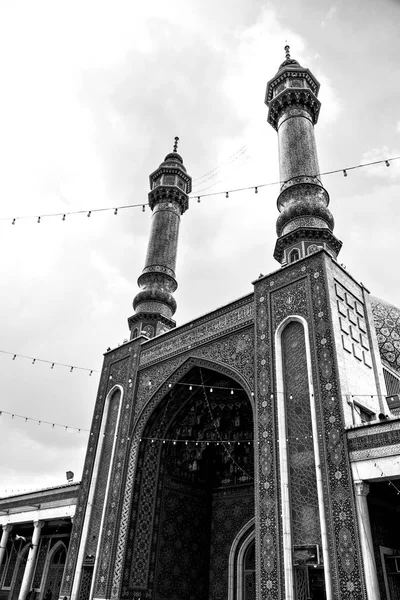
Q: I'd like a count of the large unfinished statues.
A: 0